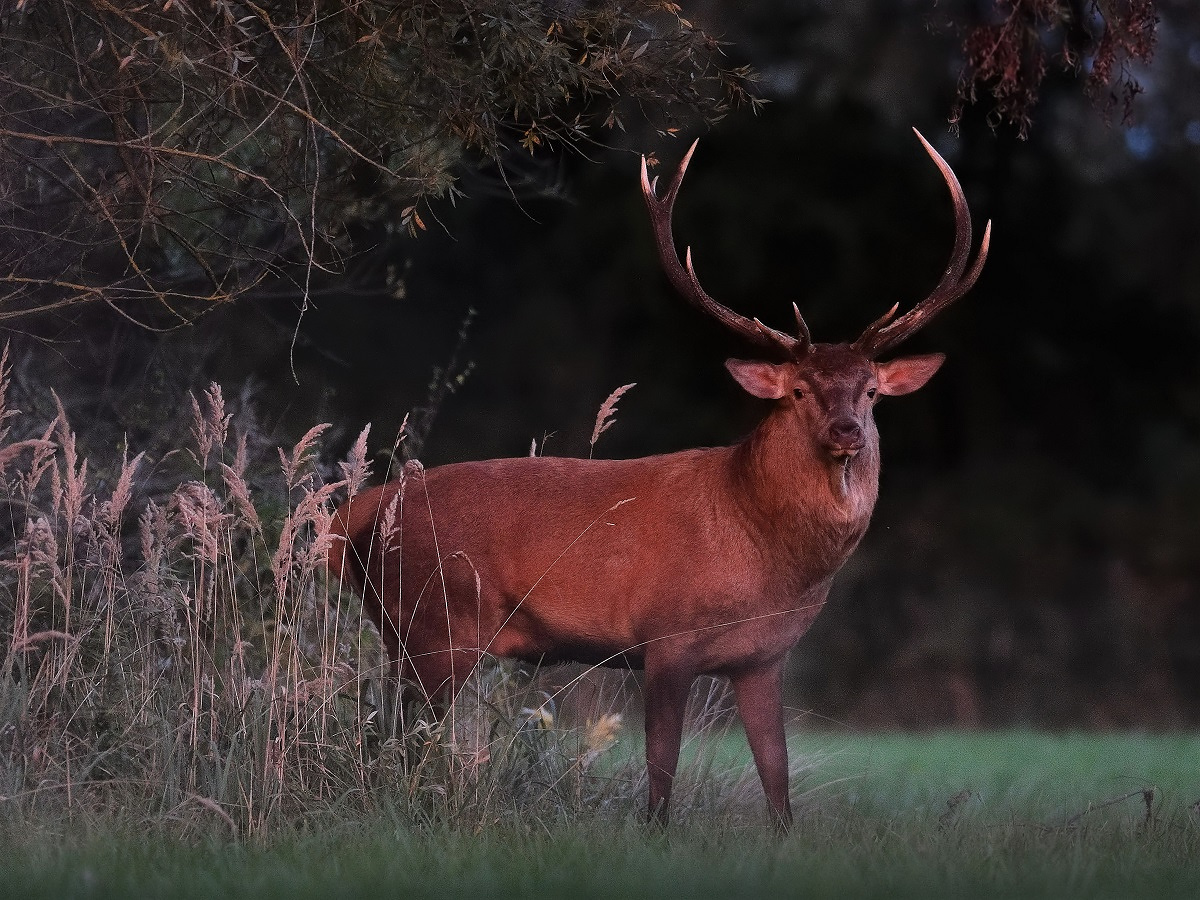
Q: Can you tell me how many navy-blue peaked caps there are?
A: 0